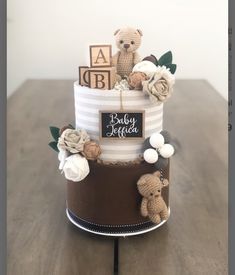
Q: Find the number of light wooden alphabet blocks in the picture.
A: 3